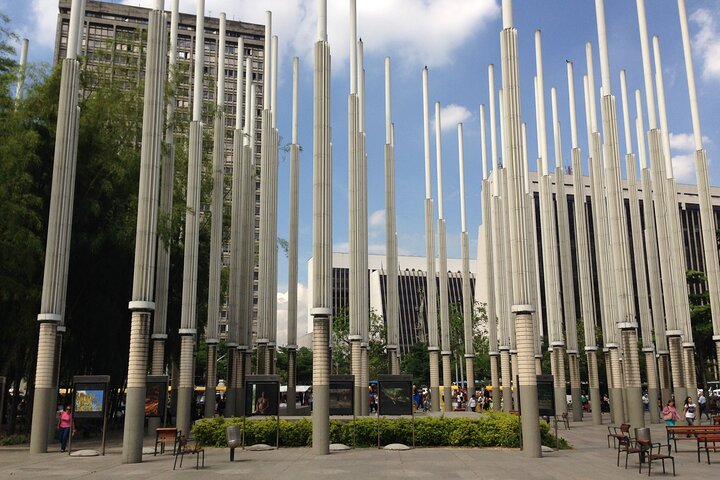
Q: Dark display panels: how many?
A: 6